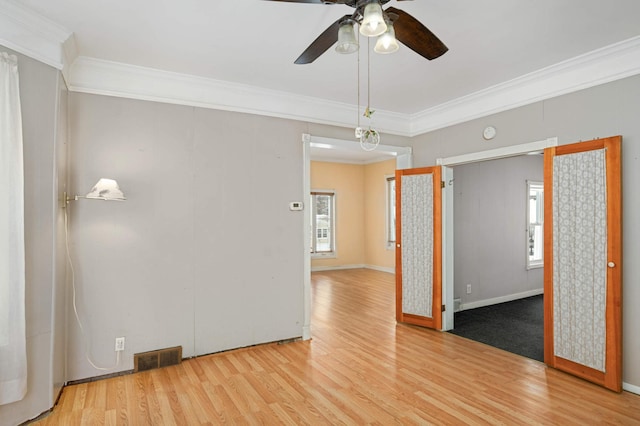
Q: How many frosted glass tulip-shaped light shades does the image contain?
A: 3